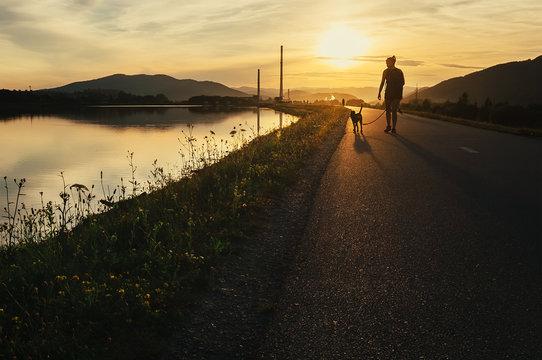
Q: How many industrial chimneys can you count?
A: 2